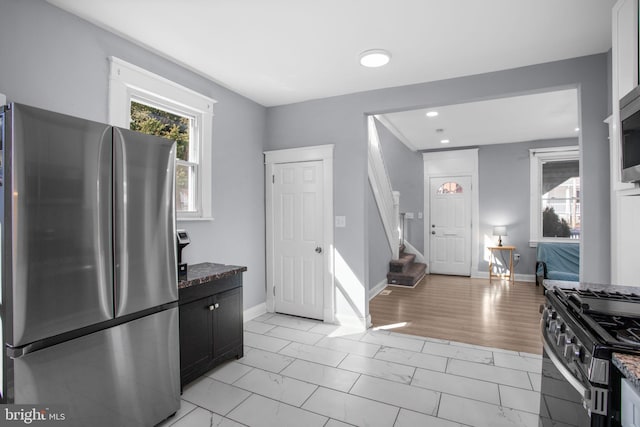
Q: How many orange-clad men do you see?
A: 0